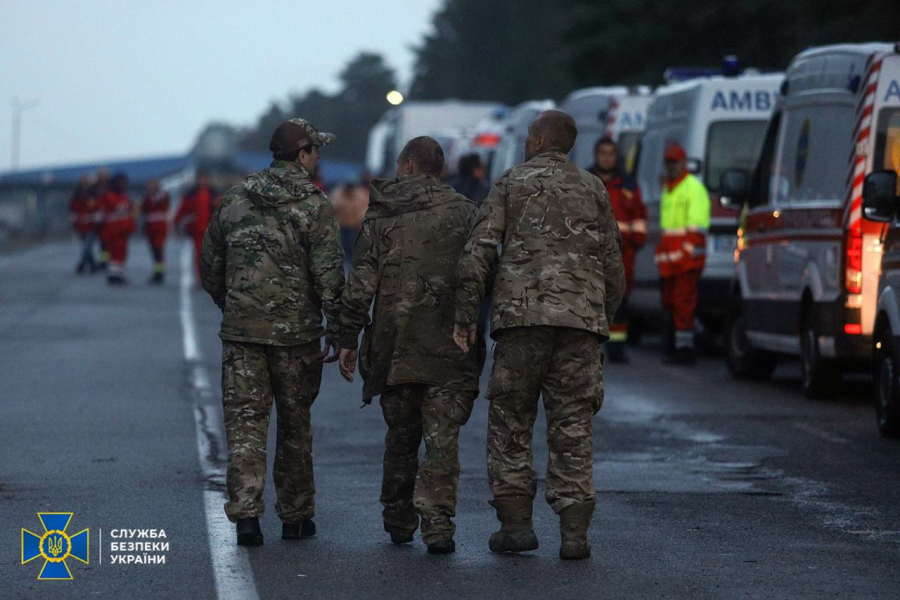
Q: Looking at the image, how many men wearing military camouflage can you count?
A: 3